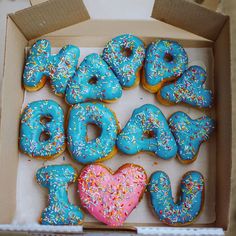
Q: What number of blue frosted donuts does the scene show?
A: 11